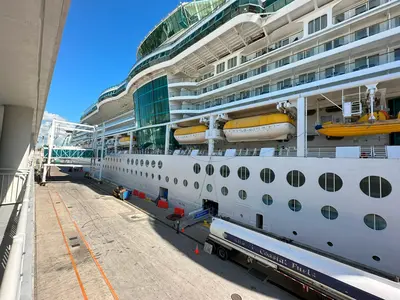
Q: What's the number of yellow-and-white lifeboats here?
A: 3